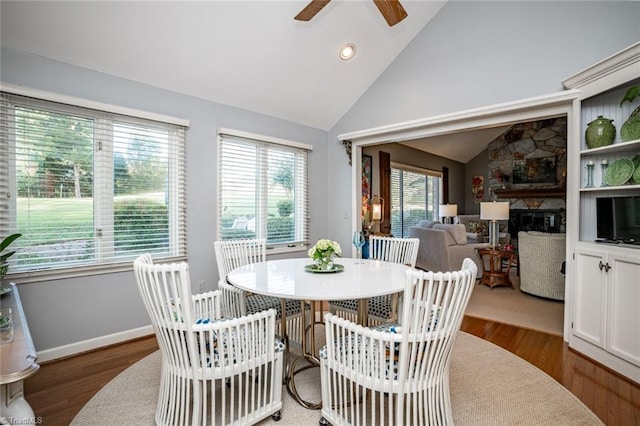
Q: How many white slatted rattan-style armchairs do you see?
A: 4